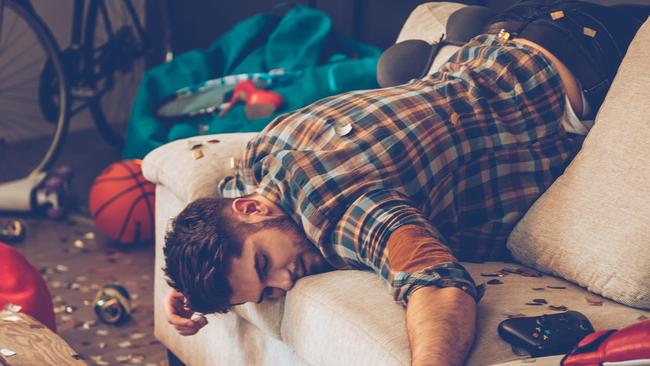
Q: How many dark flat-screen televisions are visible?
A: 0